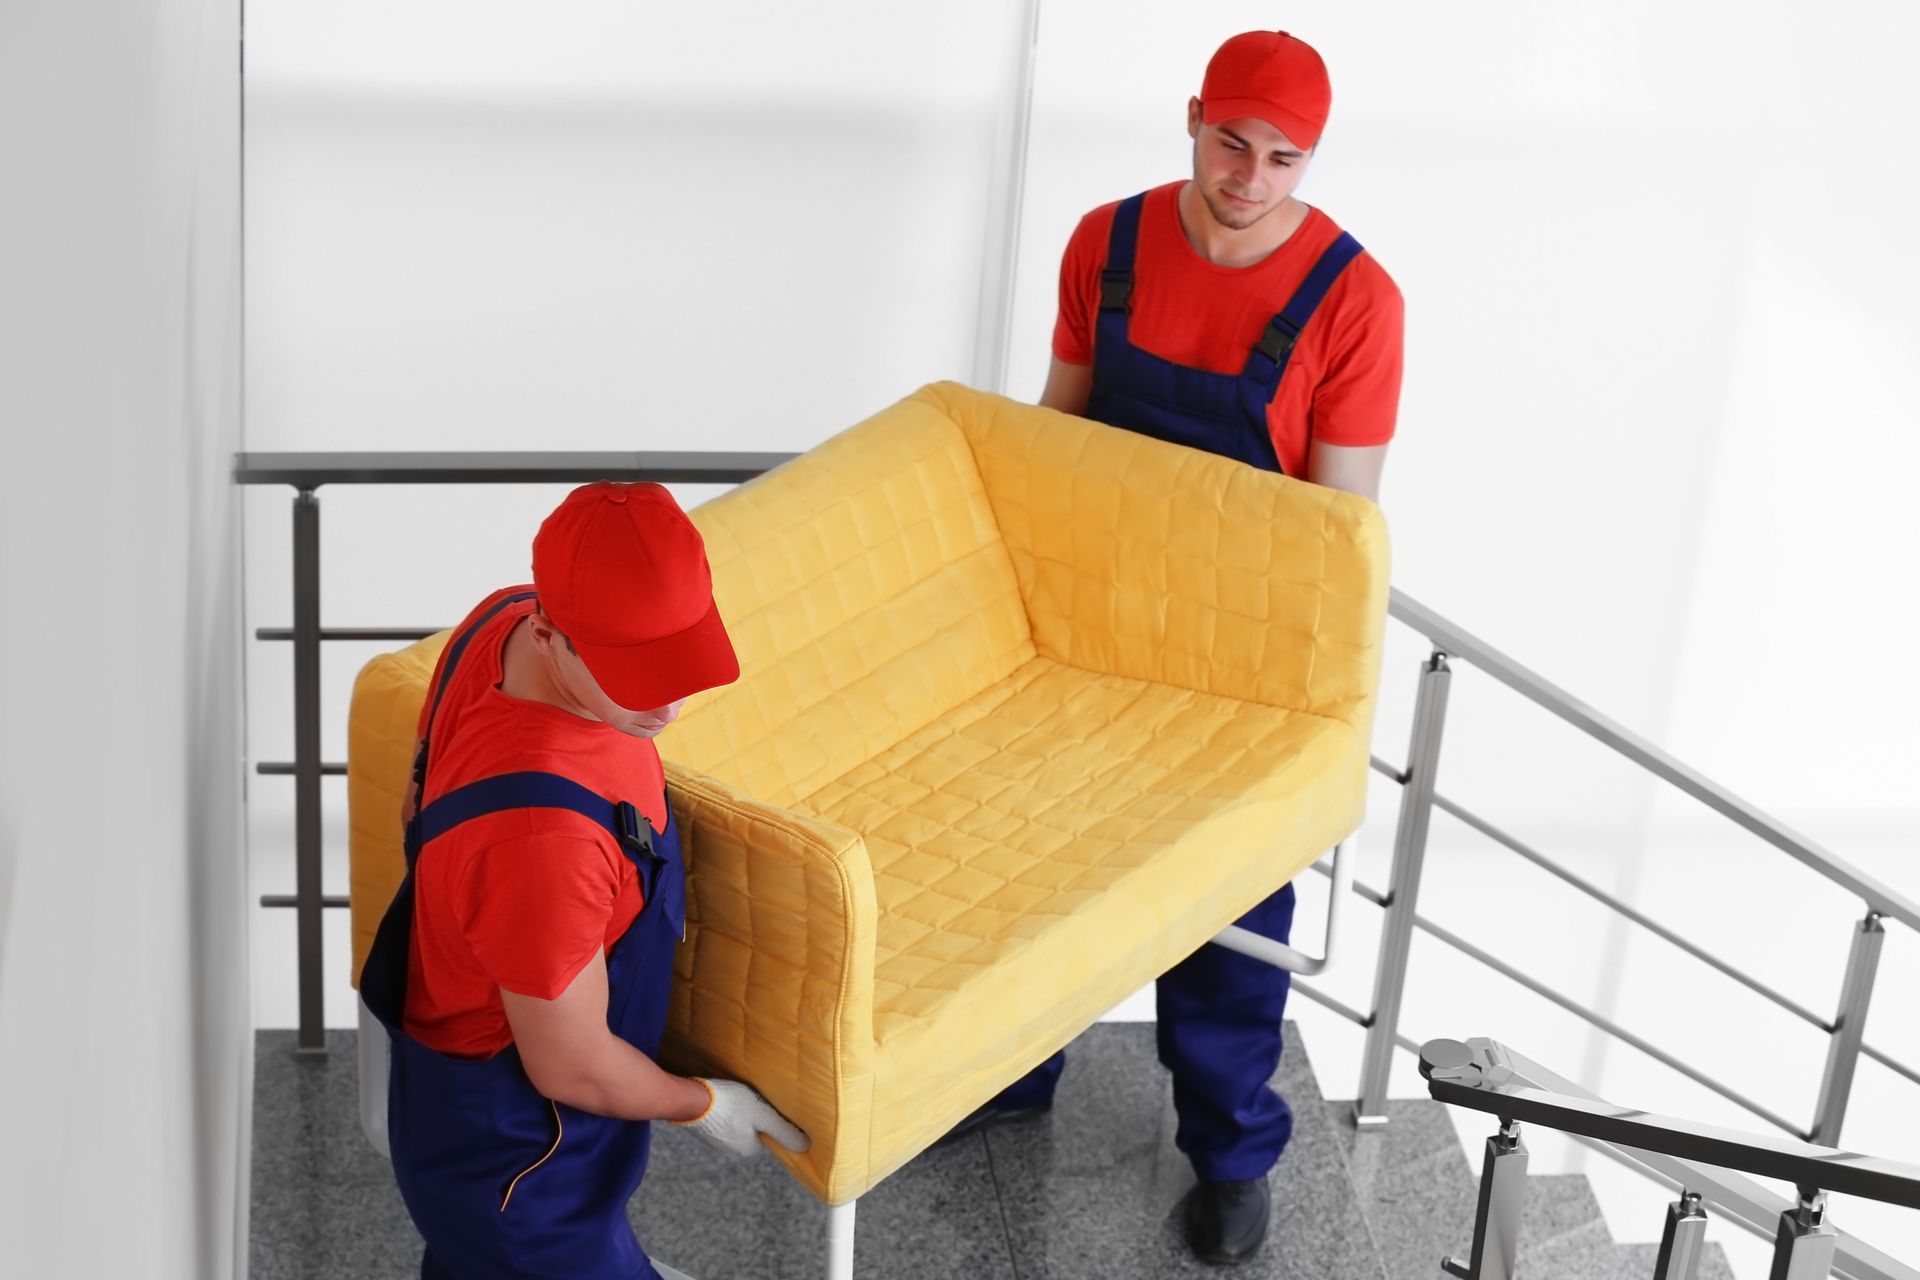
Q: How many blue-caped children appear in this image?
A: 0